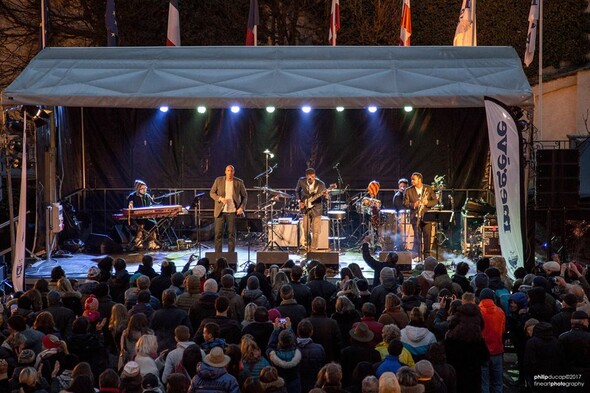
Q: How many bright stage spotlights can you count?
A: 8